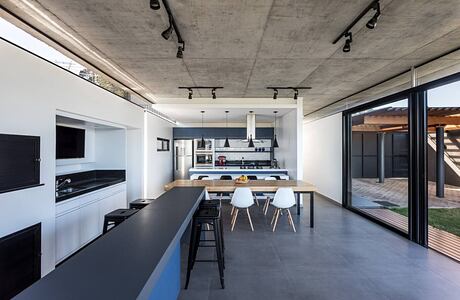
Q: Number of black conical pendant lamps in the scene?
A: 4